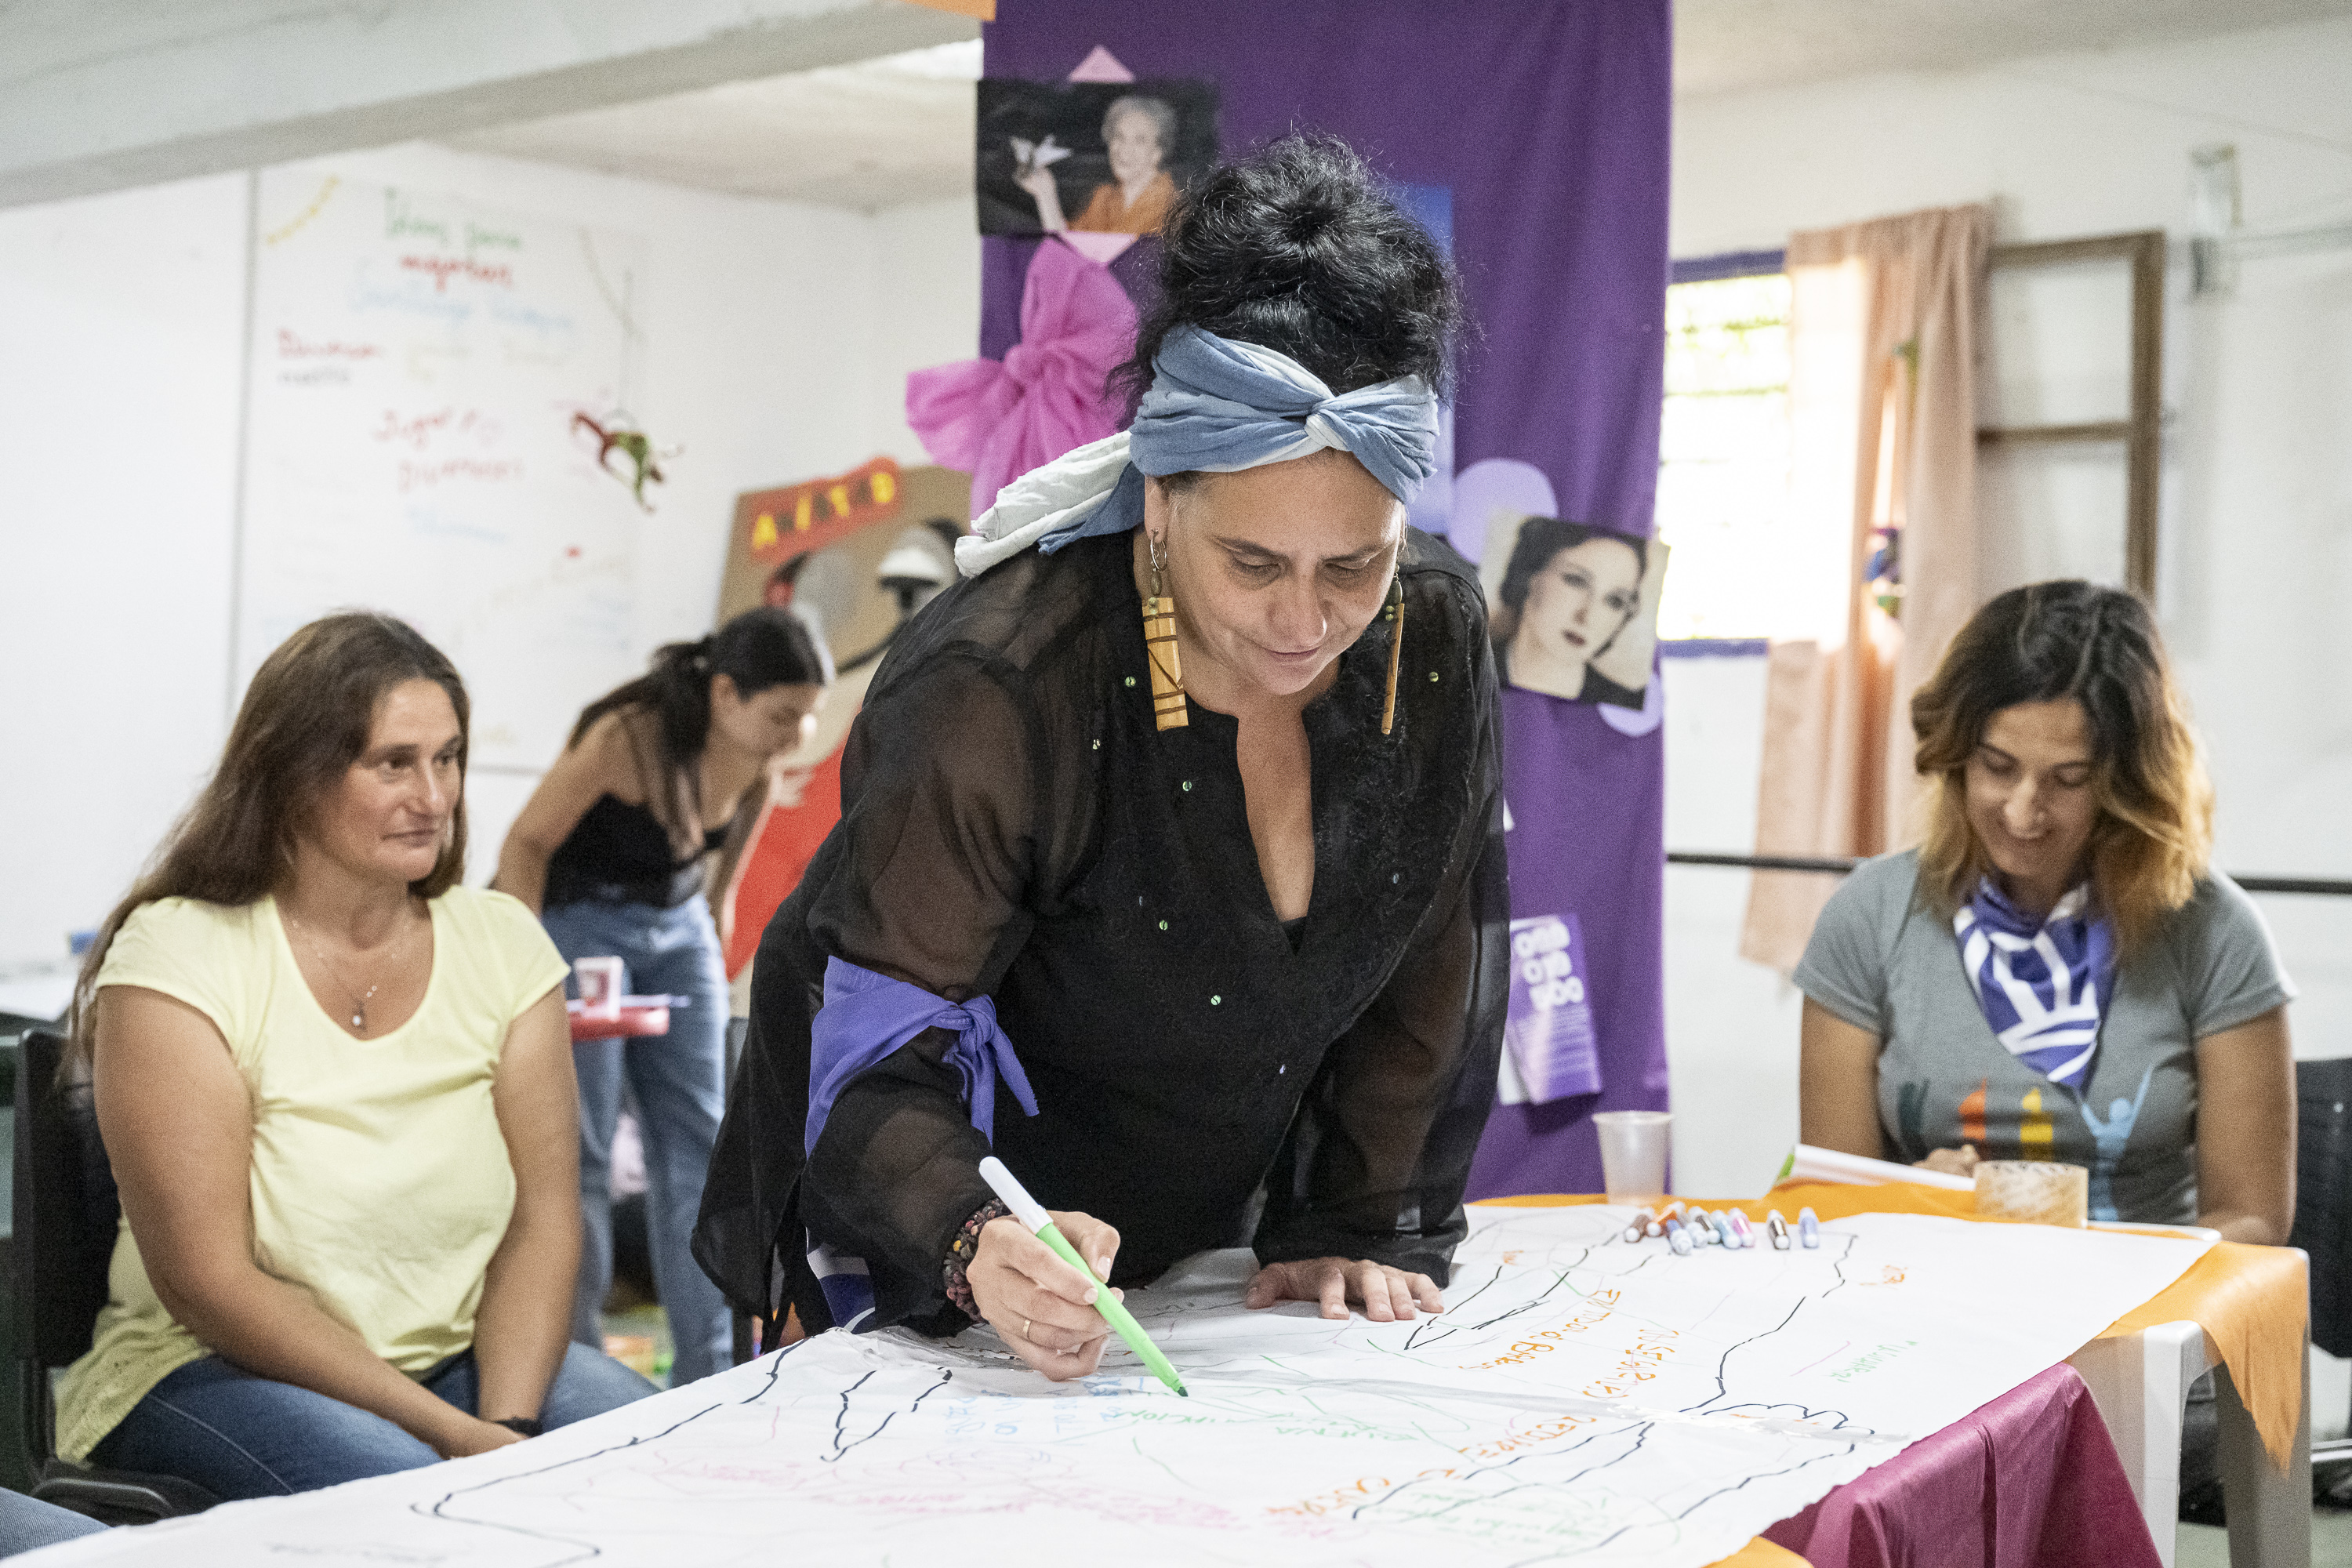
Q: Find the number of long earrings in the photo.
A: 2